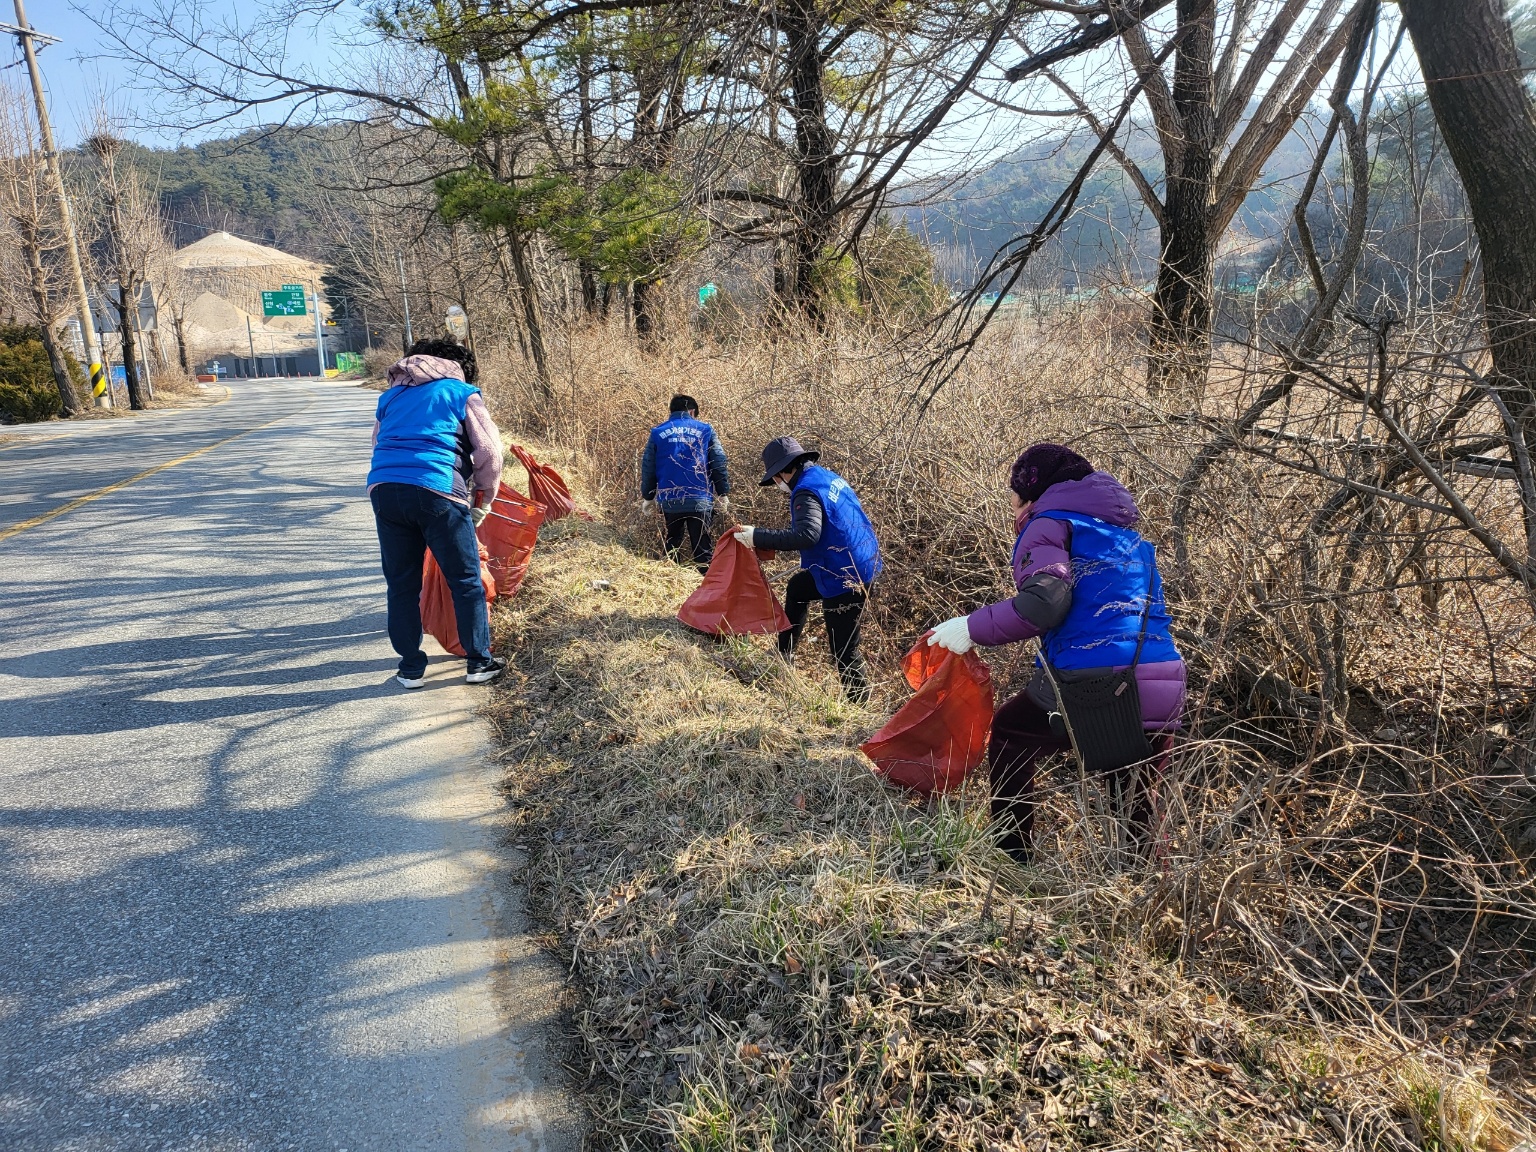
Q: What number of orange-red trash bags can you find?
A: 5